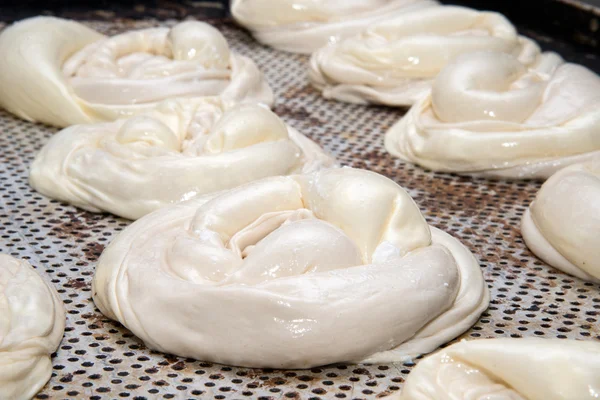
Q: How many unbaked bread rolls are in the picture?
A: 9